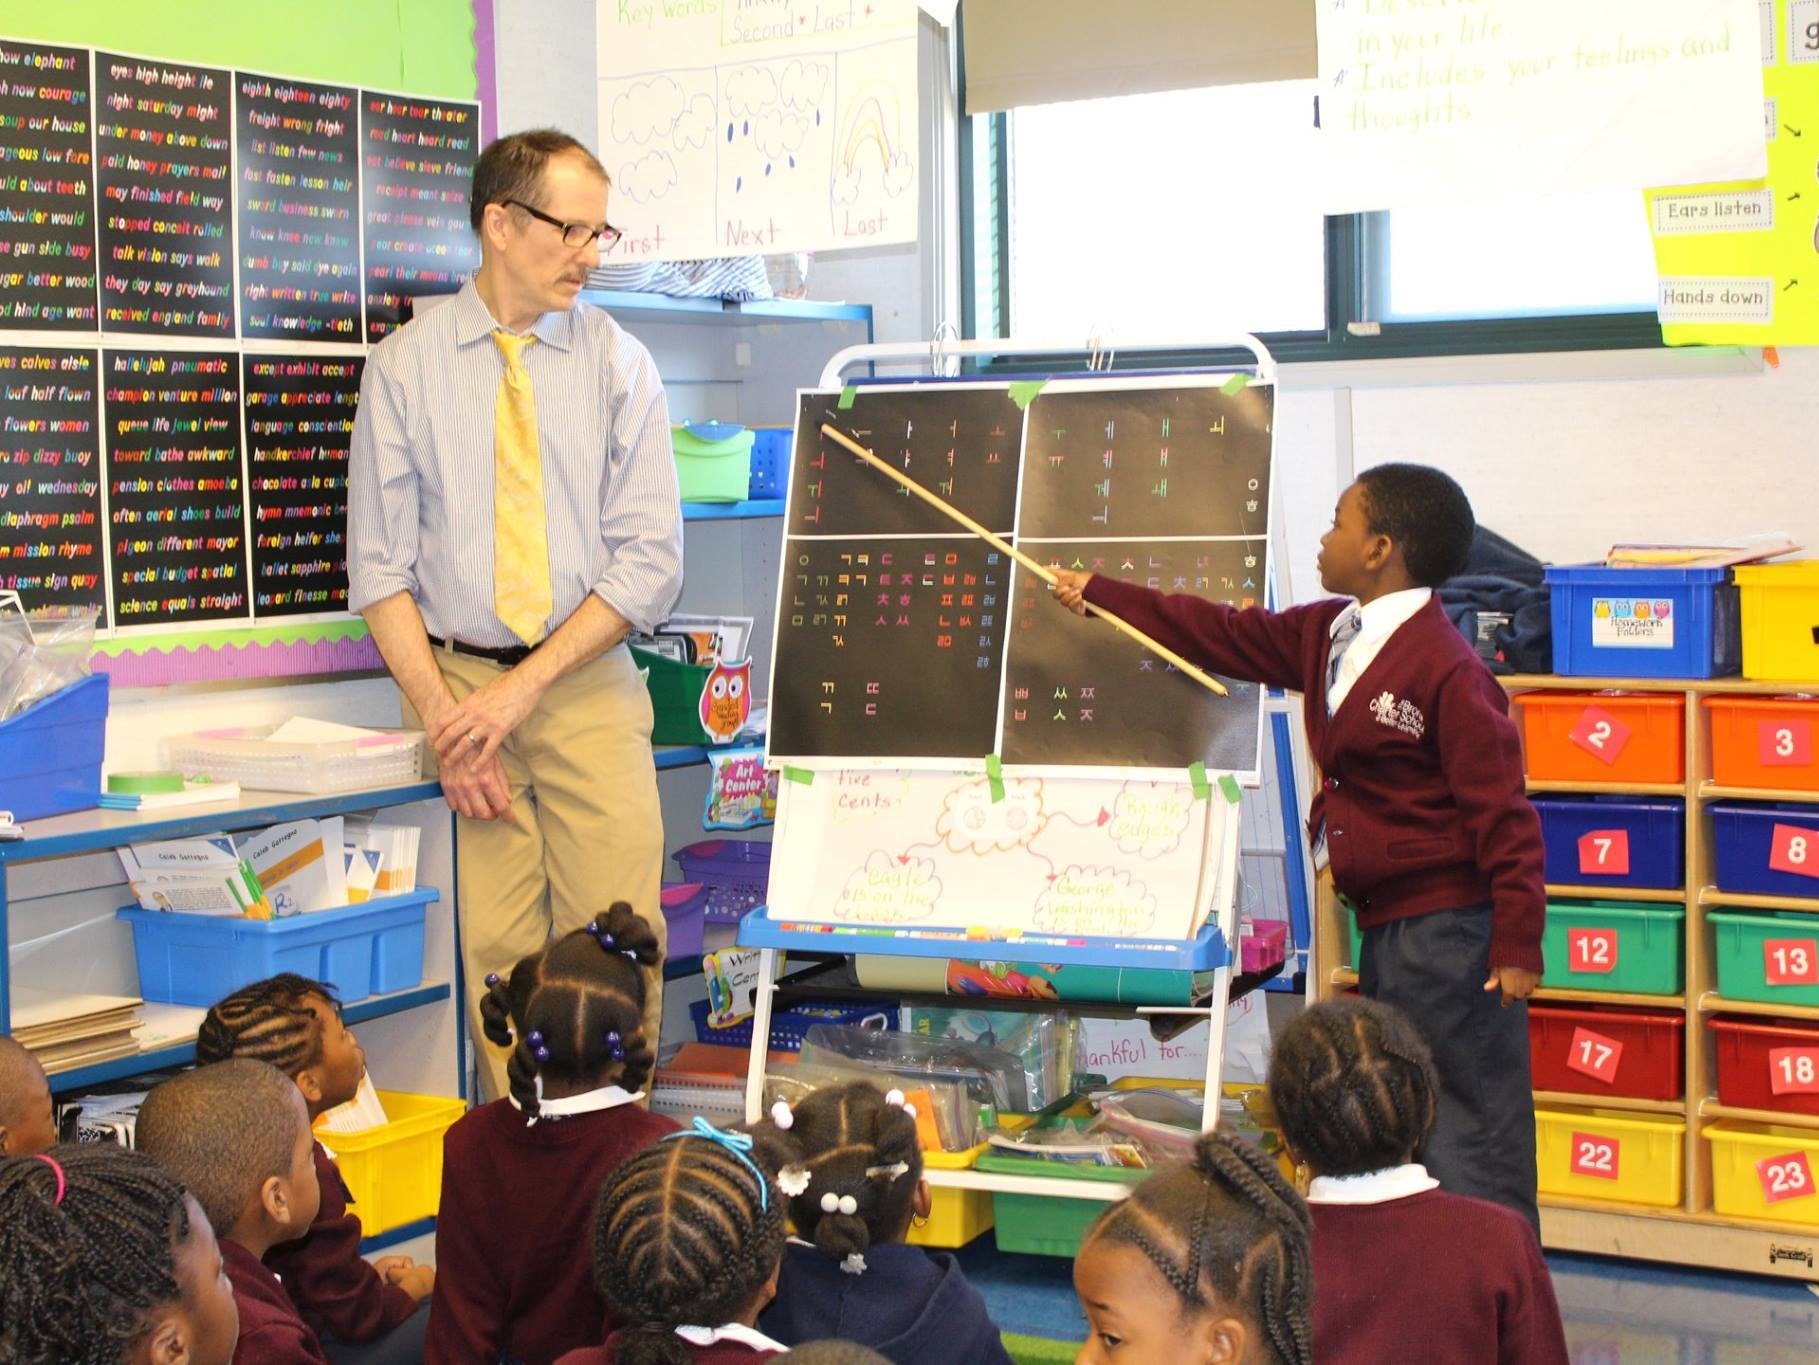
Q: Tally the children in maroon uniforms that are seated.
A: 5